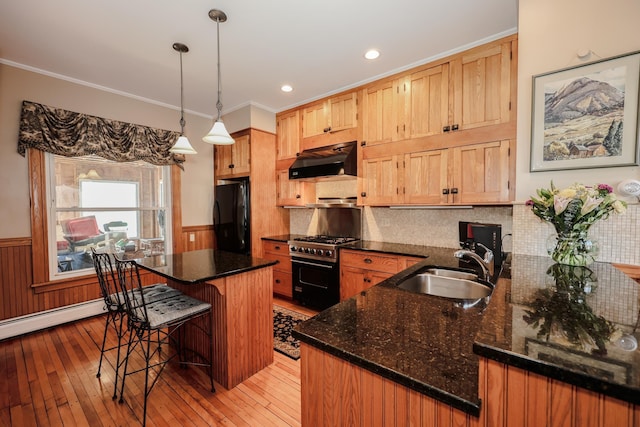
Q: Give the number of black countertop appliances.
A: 1